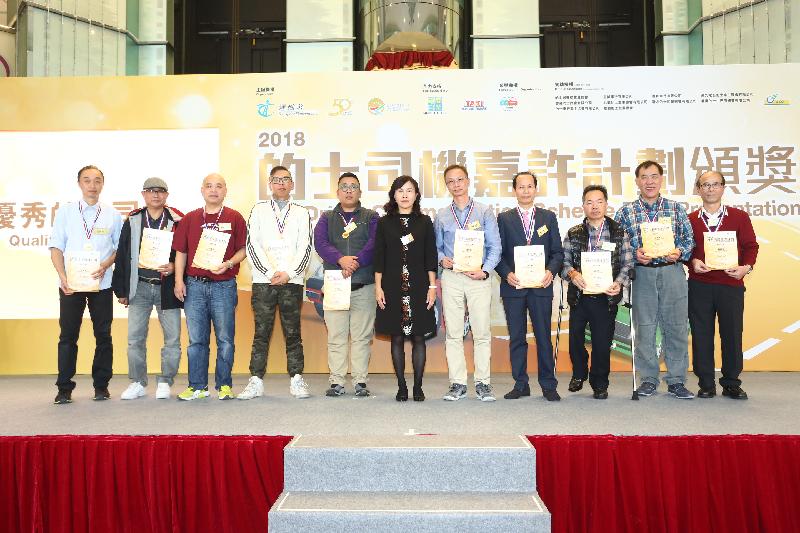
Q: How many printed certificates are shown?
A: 10